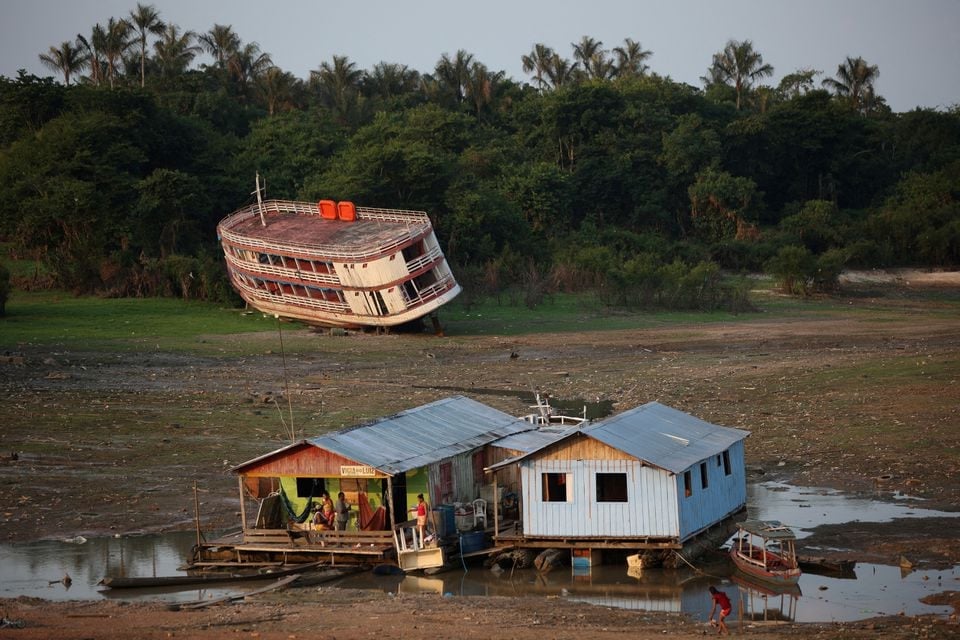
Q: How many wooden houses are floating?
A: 2